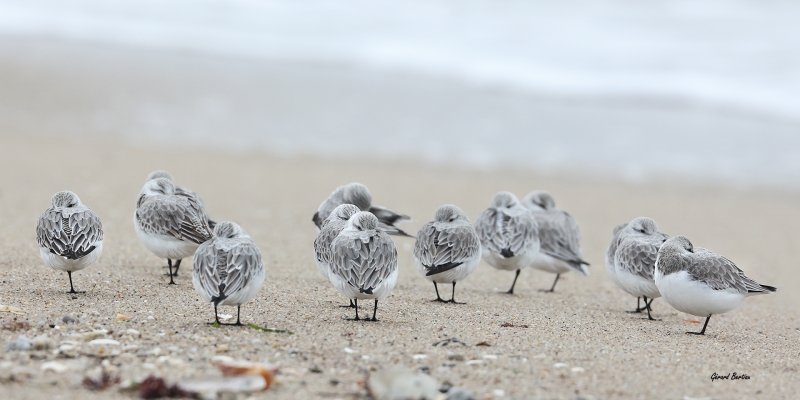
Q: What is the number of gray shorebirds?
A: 13